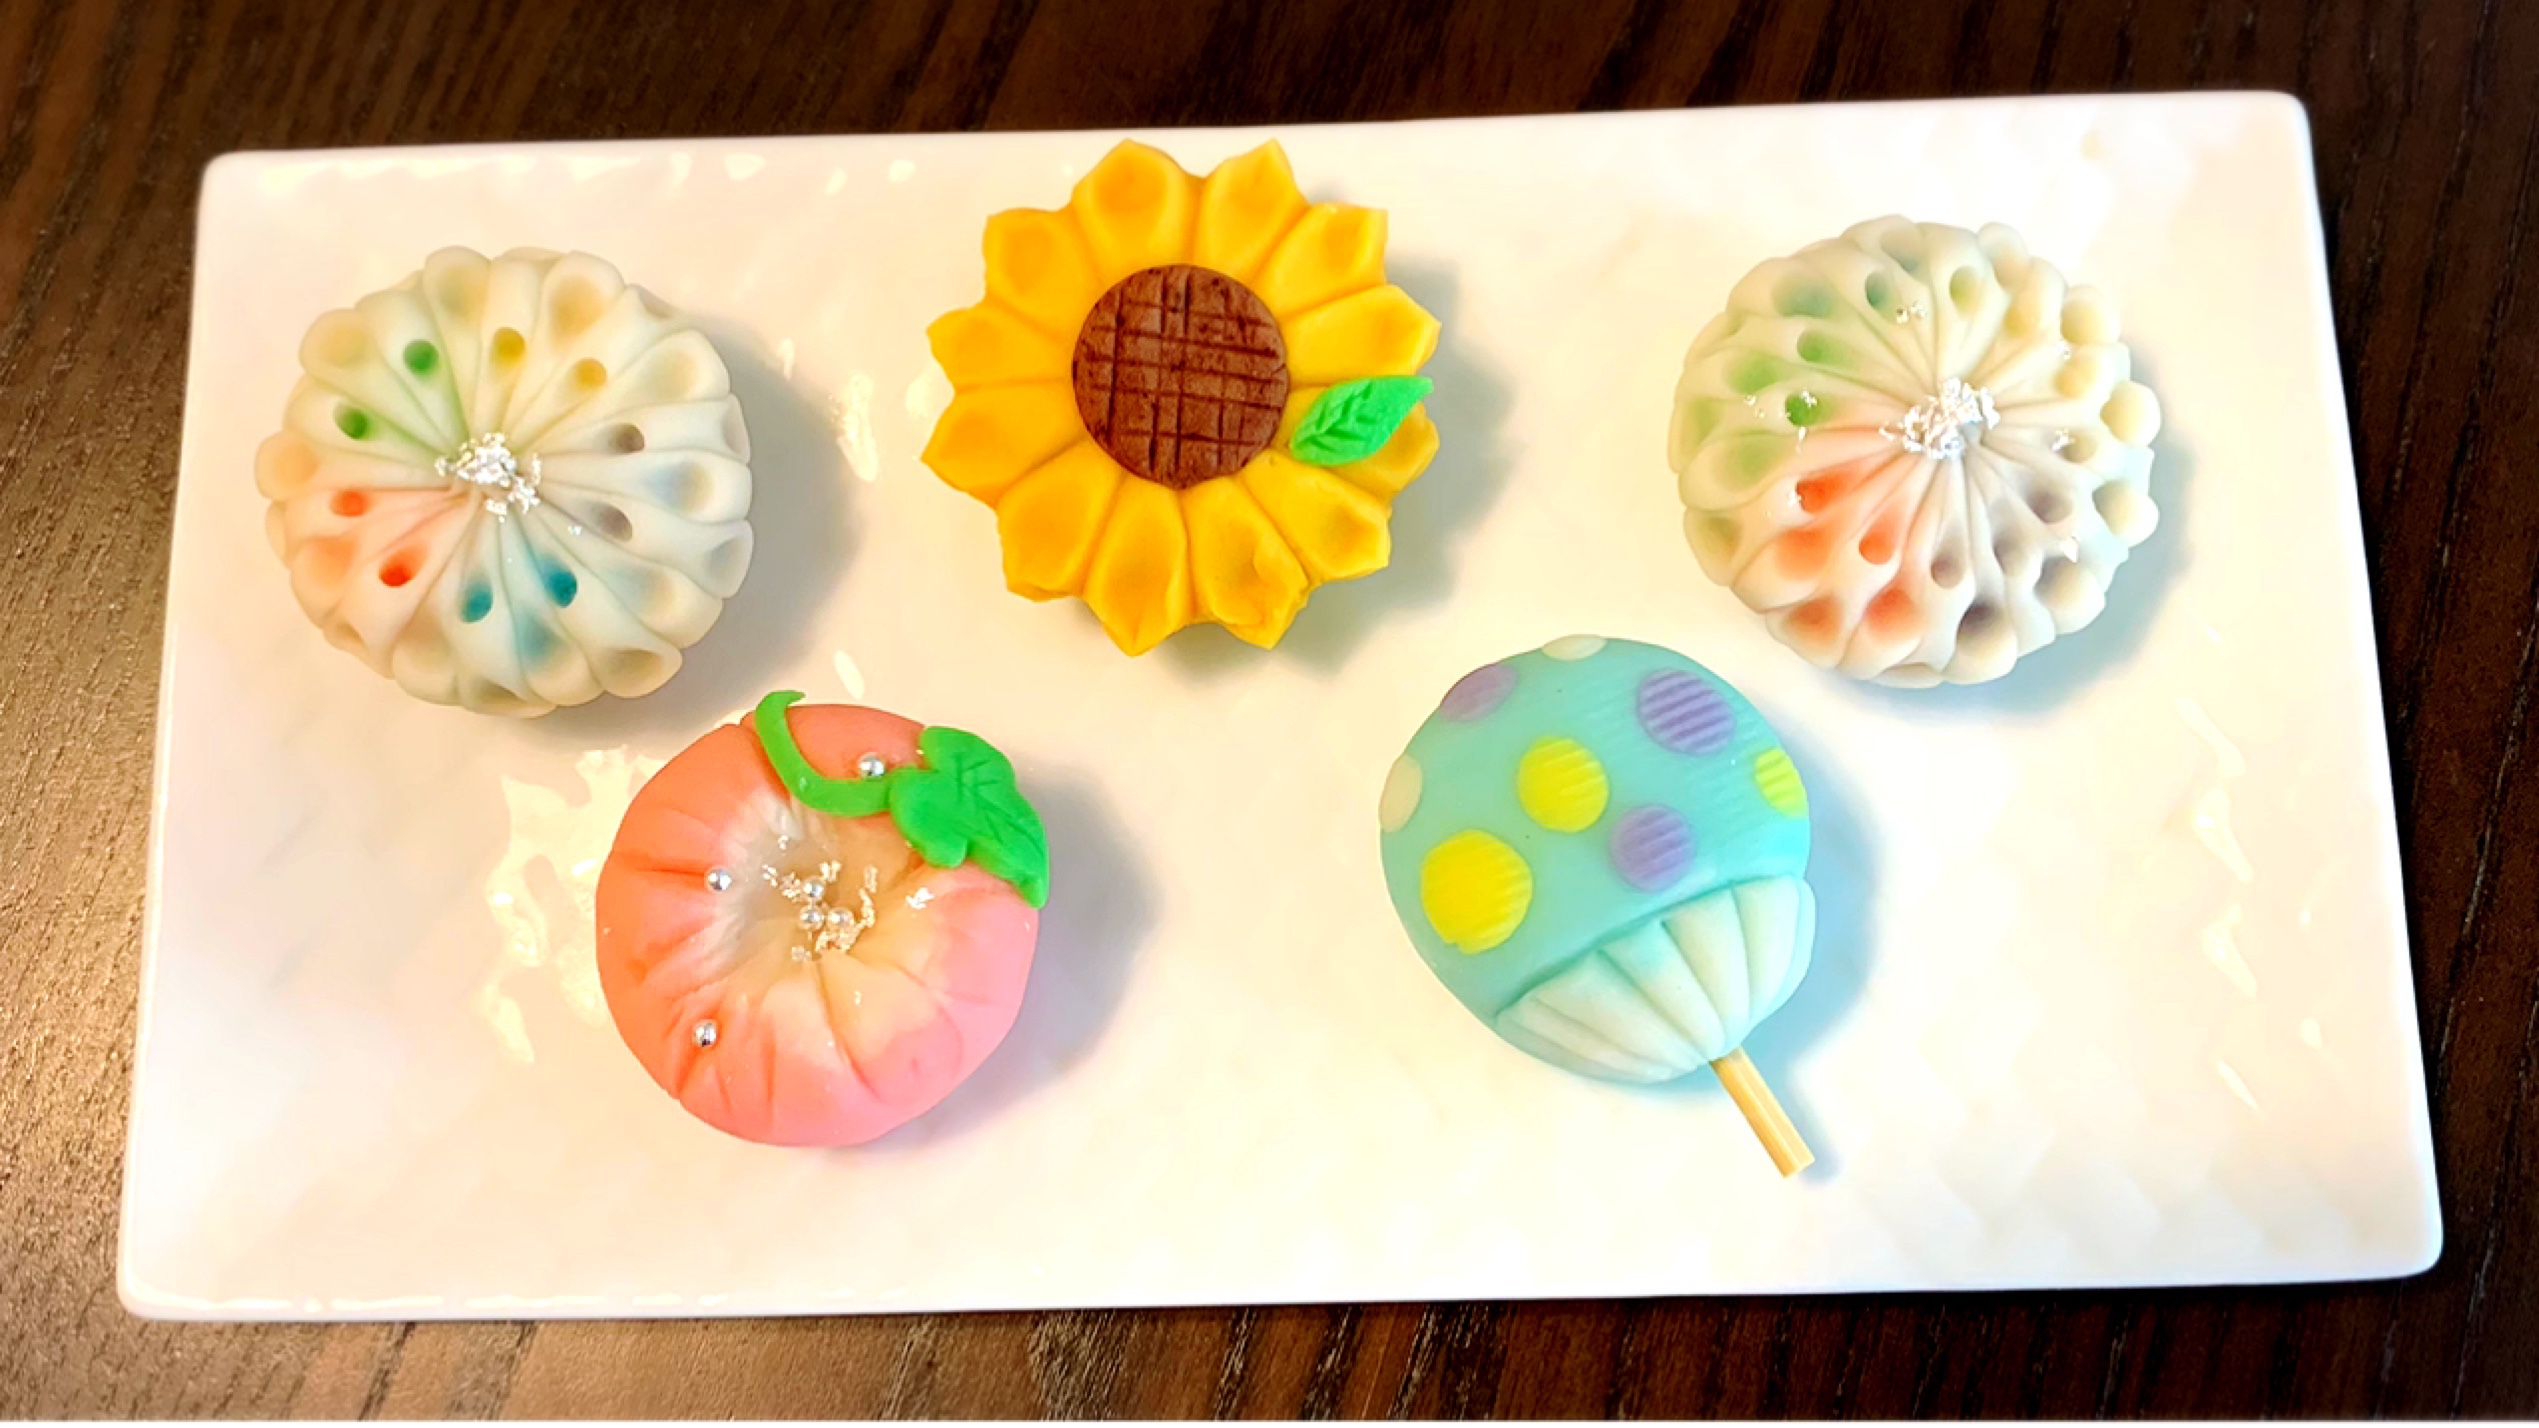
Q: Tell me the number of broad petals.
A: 12